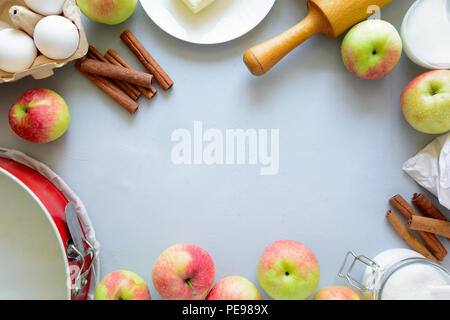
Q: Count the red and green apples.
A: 9